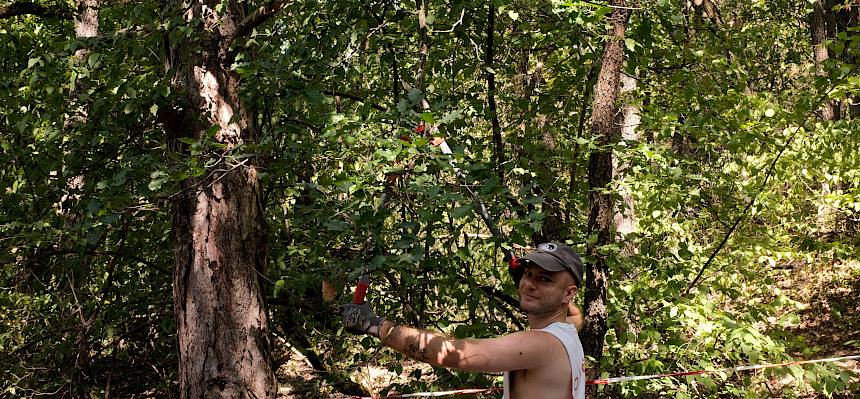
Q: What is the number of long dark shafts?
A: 2